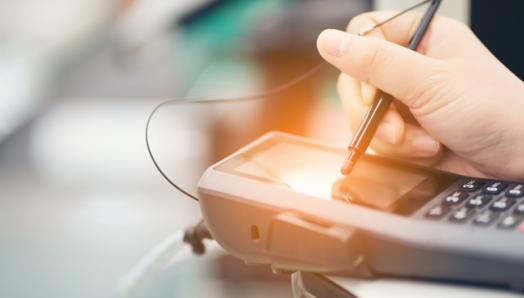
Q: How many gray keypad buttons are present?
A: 11